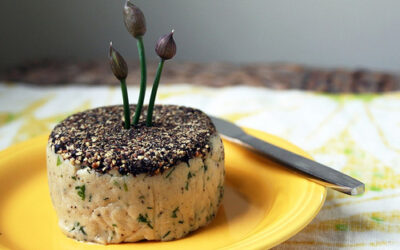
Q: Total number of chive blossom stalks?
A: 3